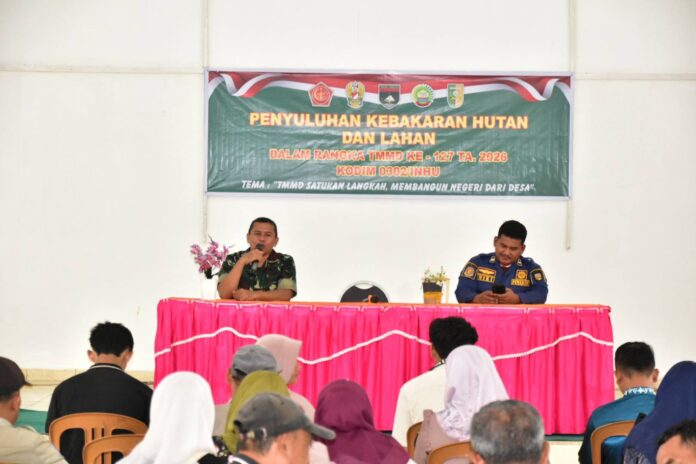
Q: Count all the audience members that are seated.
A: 14